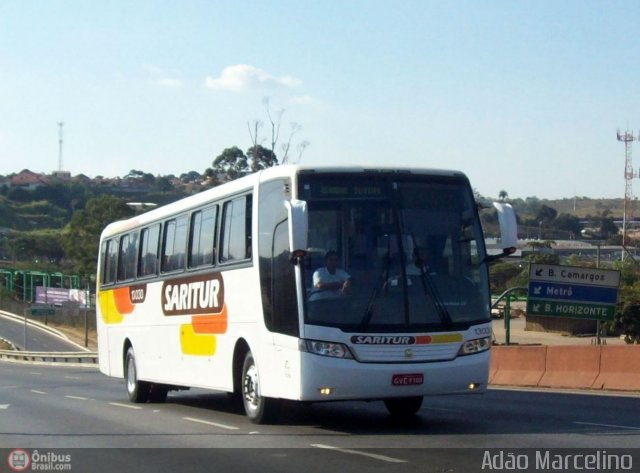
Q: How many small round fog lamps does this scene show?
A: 2